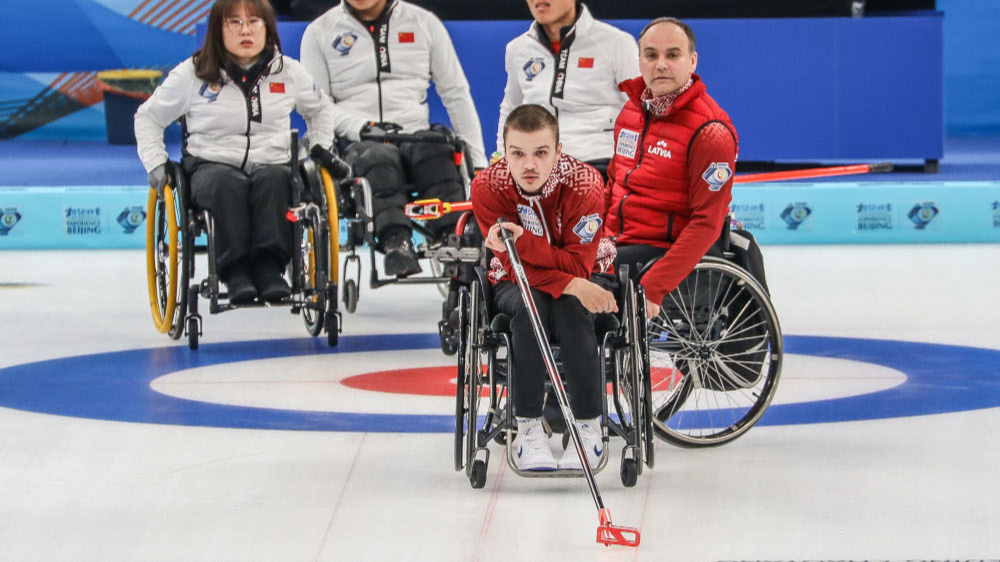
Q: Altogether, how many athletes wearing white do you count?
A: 3